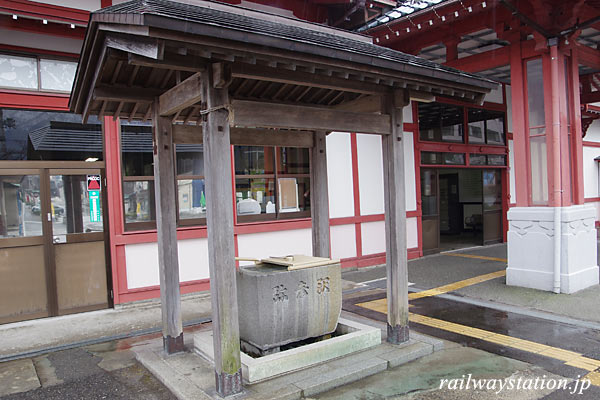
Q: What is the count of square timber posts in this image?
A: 4